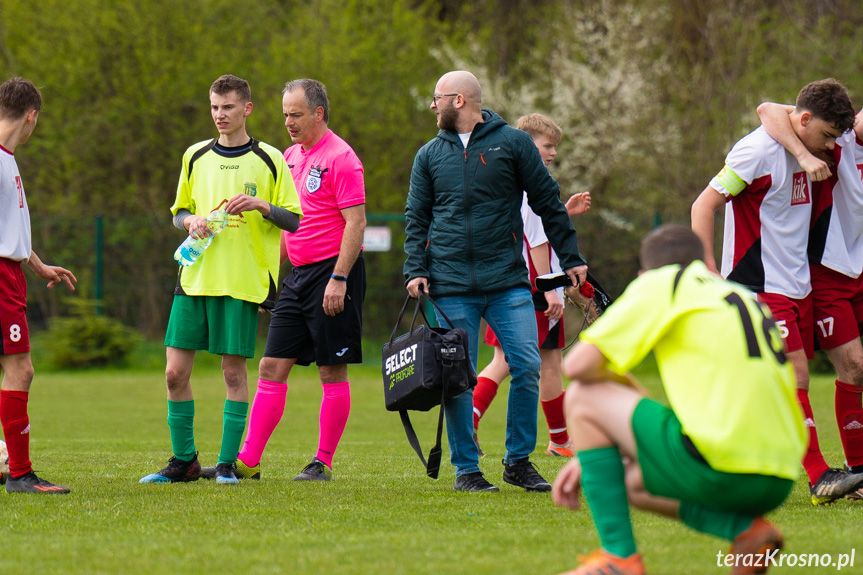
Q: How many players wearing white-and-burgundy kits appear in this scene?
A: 4